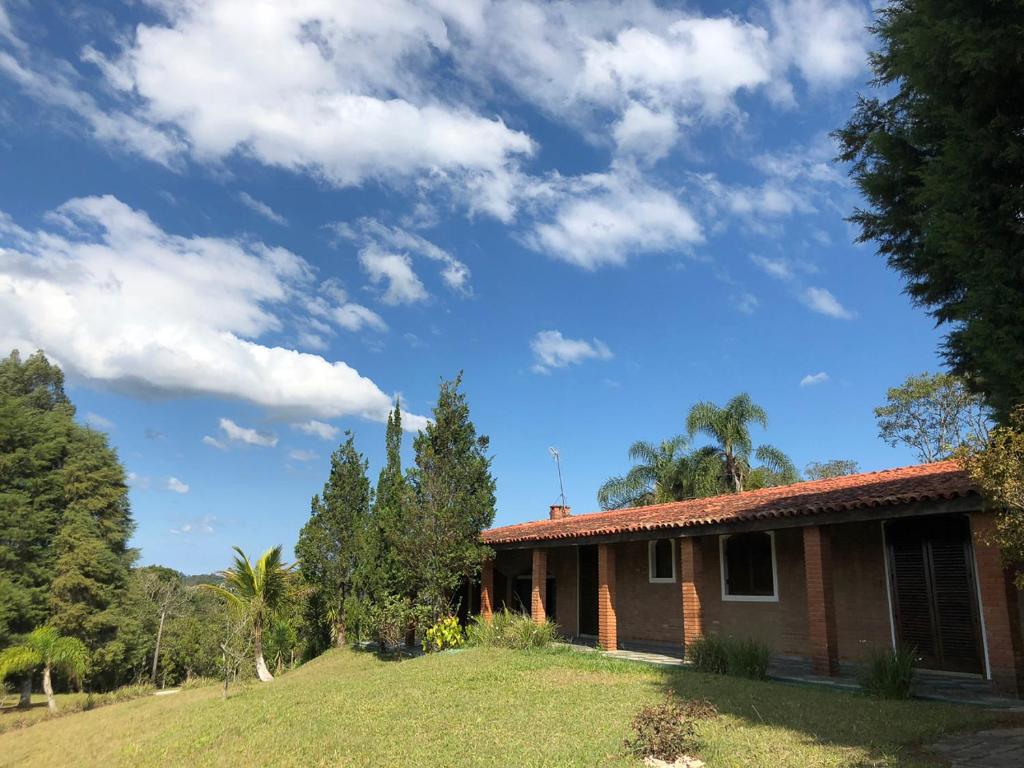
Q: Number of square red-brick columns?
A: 6